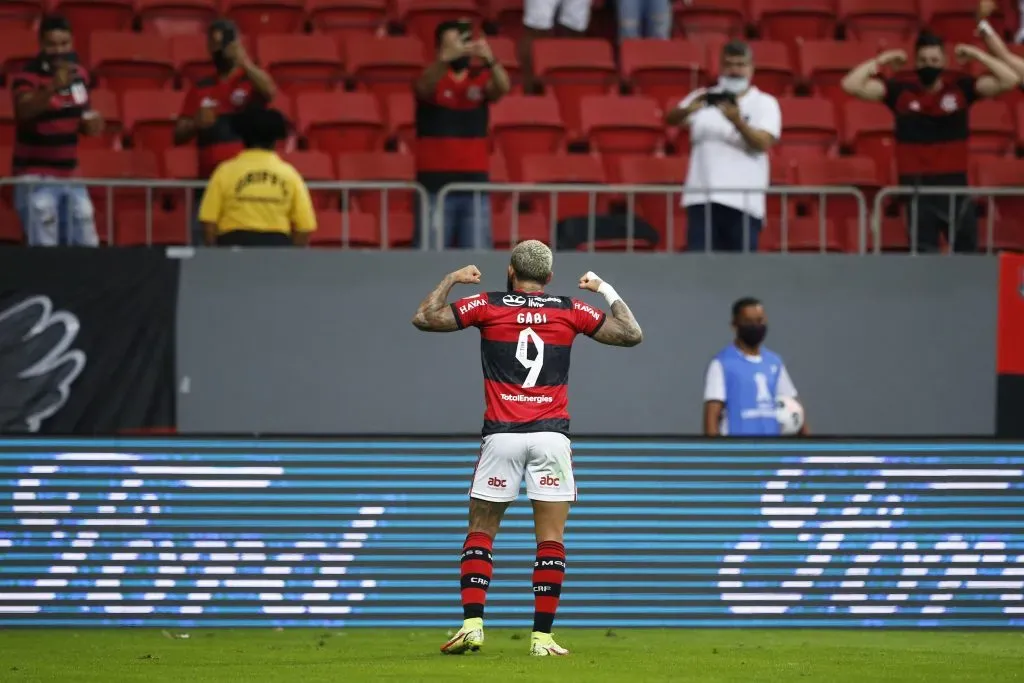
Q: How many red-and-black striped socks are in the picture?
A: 2